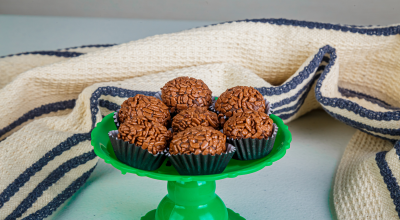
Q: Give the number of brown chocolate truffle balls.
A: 7